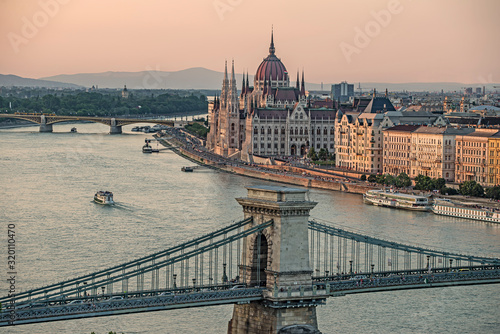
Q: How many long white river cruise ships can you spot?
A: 2